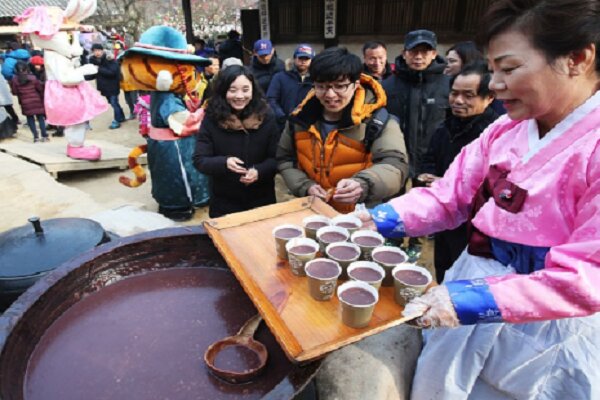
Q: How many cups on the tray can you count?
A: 12